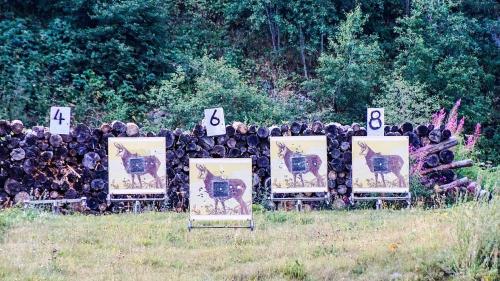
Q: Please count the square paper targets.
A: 4